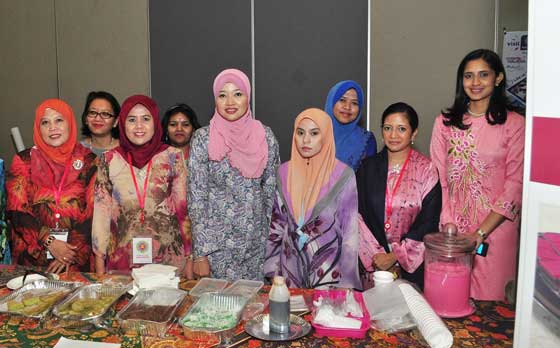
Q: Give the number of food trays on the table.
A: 4